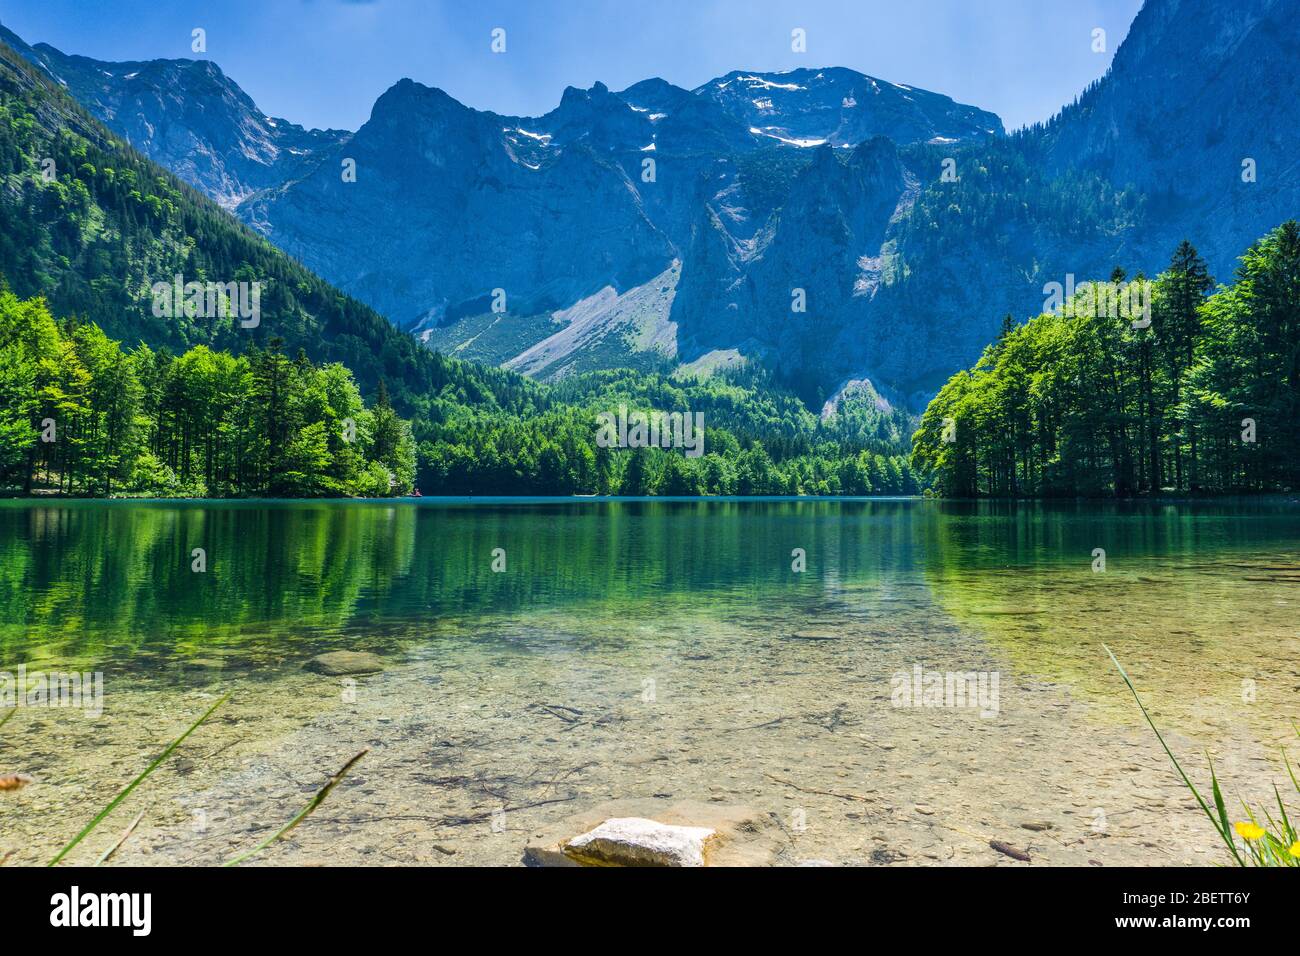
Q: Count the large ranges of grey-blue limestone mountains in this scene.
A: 1